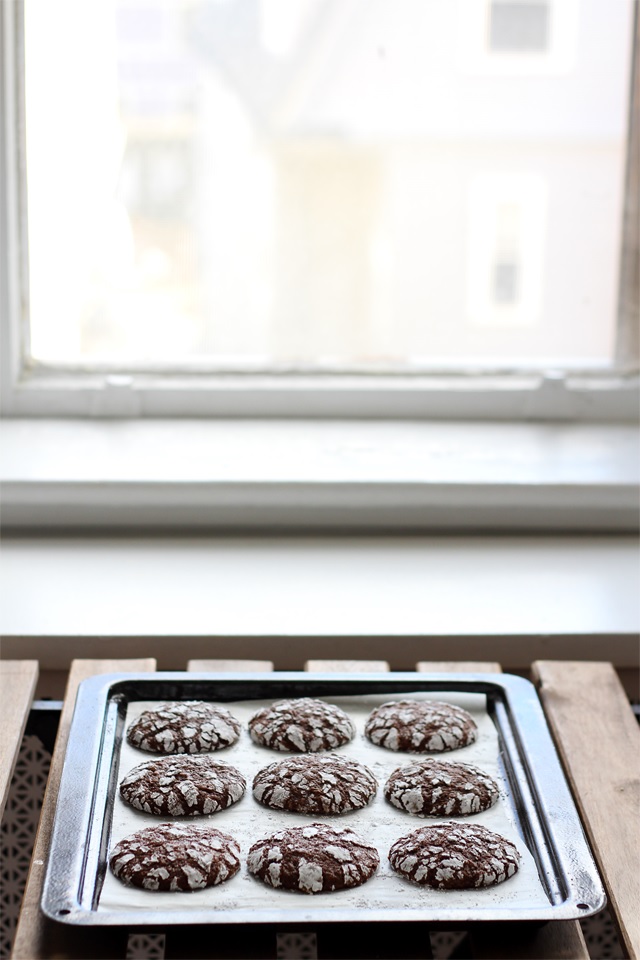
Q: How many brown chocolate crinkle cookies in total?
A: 9